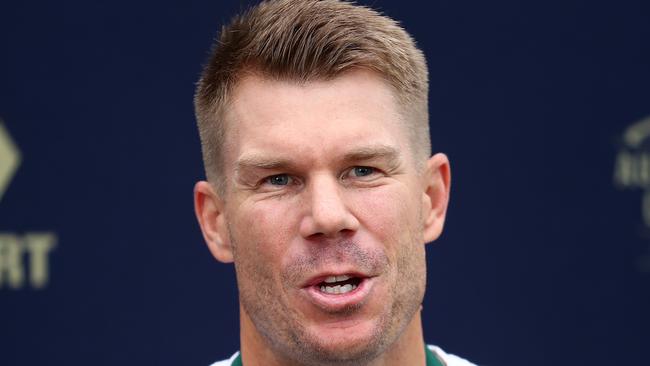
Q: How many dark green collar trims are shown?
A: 2